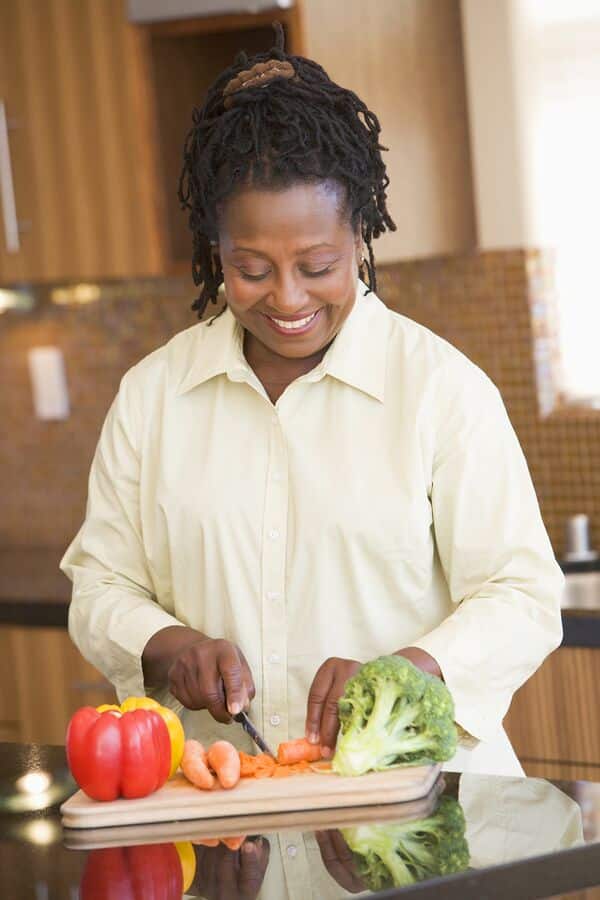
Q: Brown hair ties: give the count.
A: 1